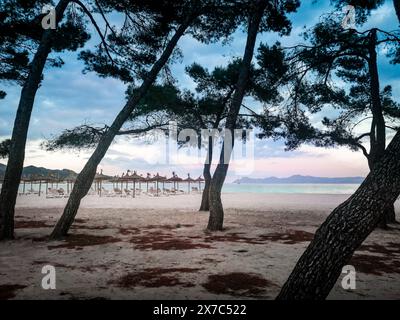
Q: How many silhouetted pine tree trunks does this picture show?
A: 6